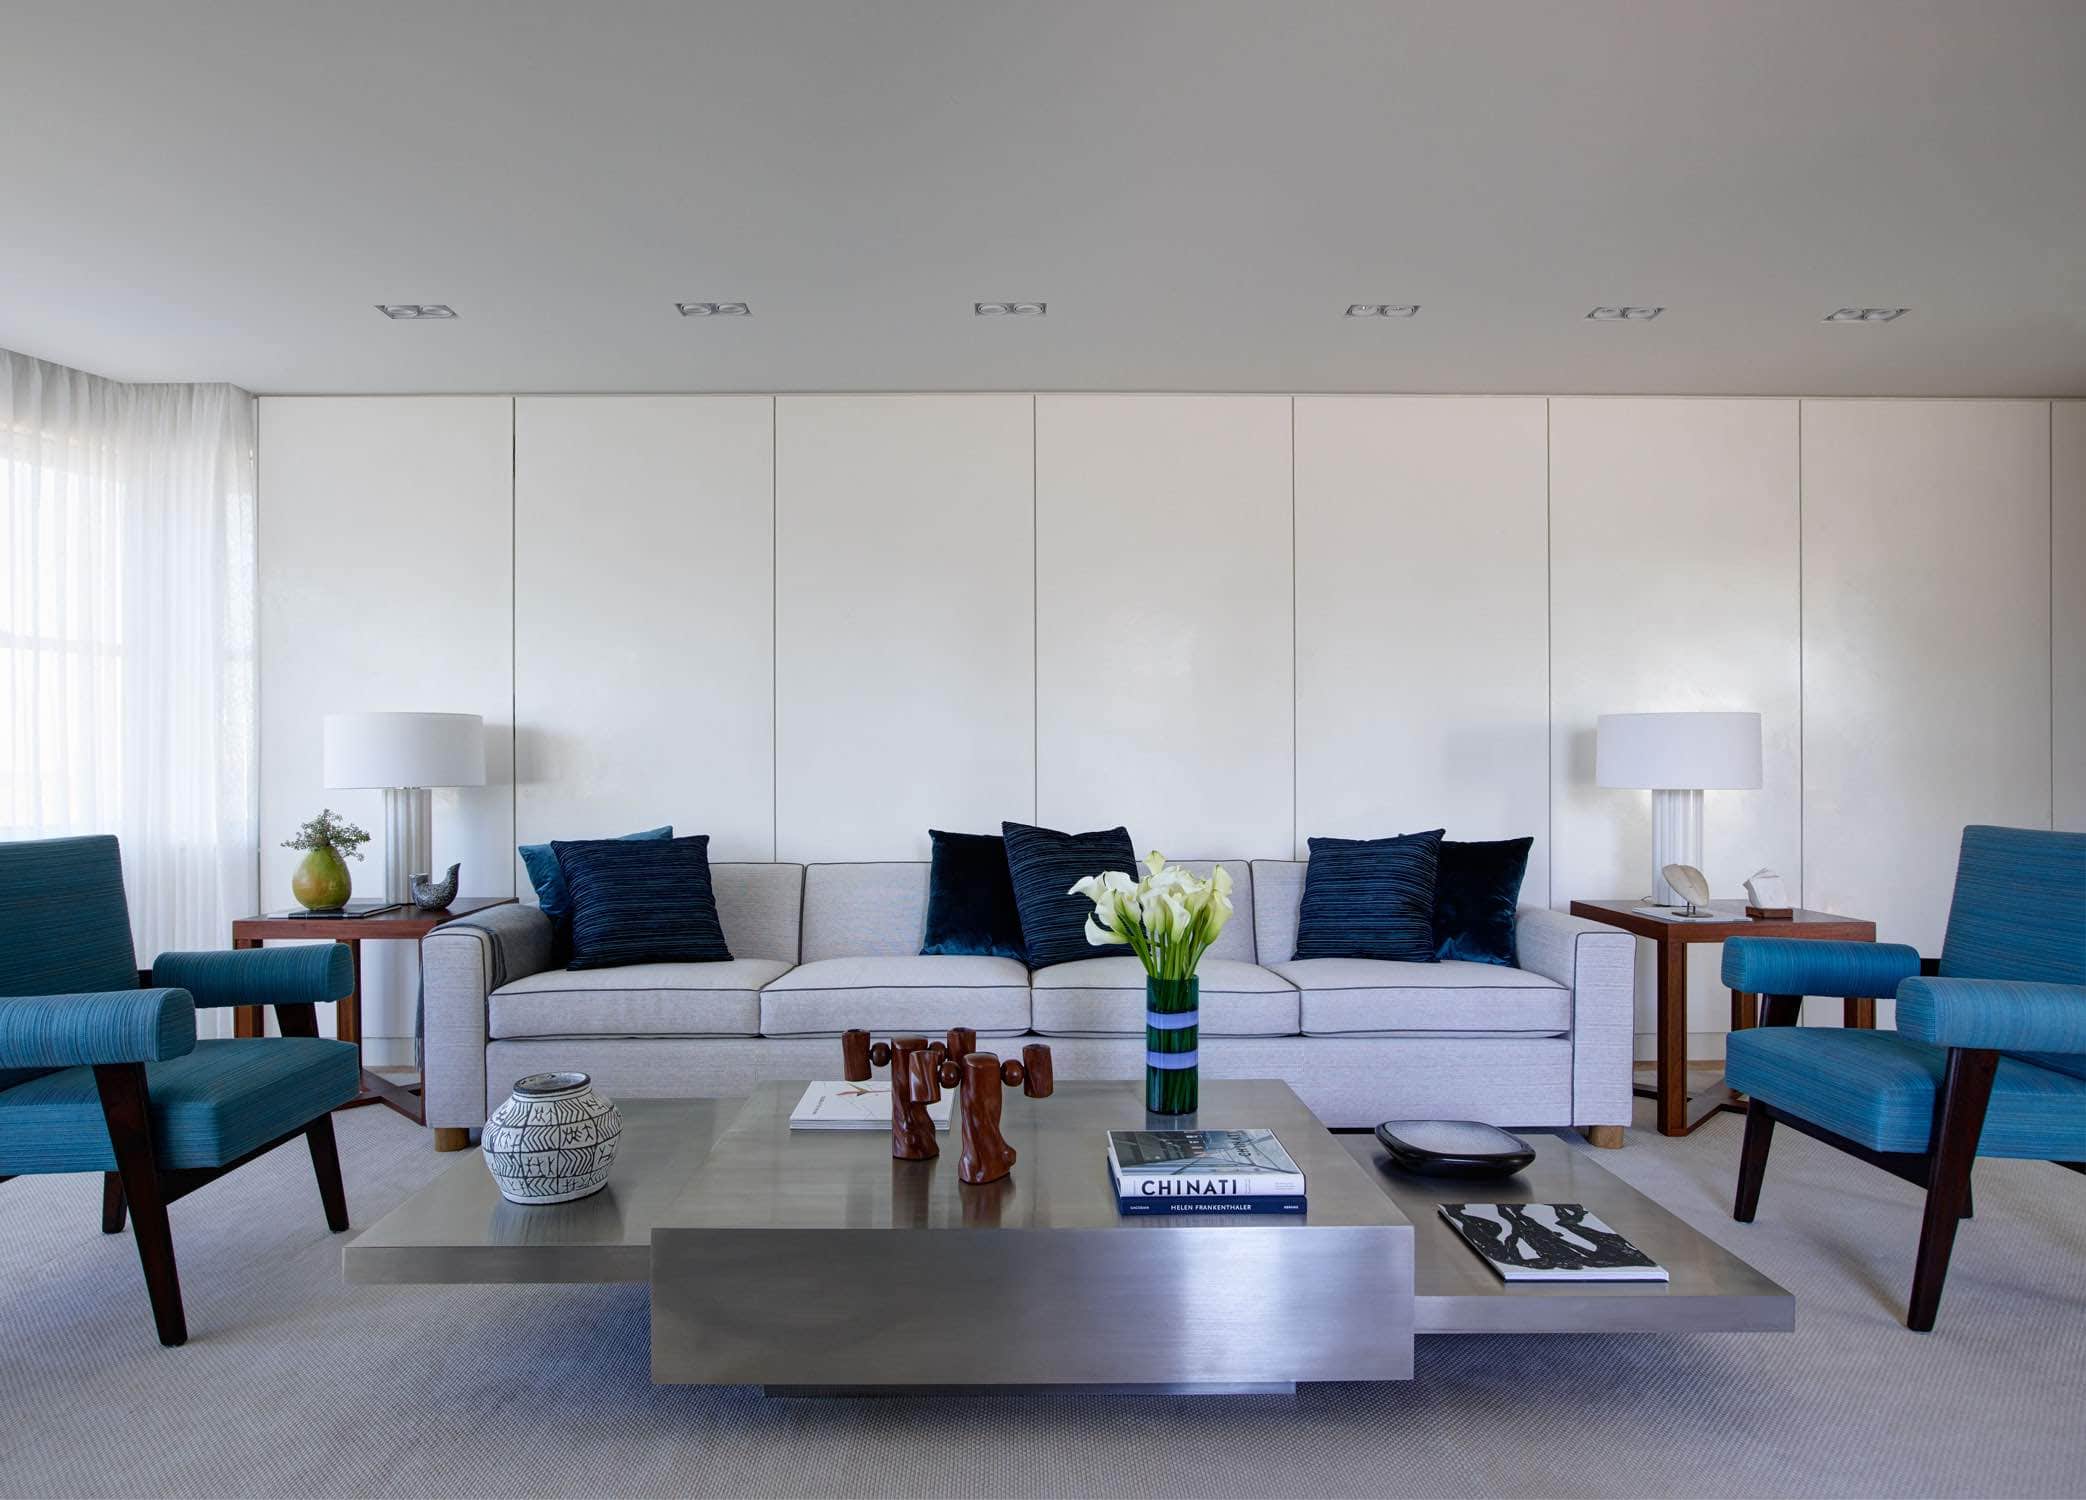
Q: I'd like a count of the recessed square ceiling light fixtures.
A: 6